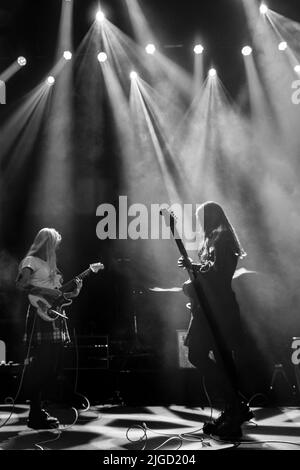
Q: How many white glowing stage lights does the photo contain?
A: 13